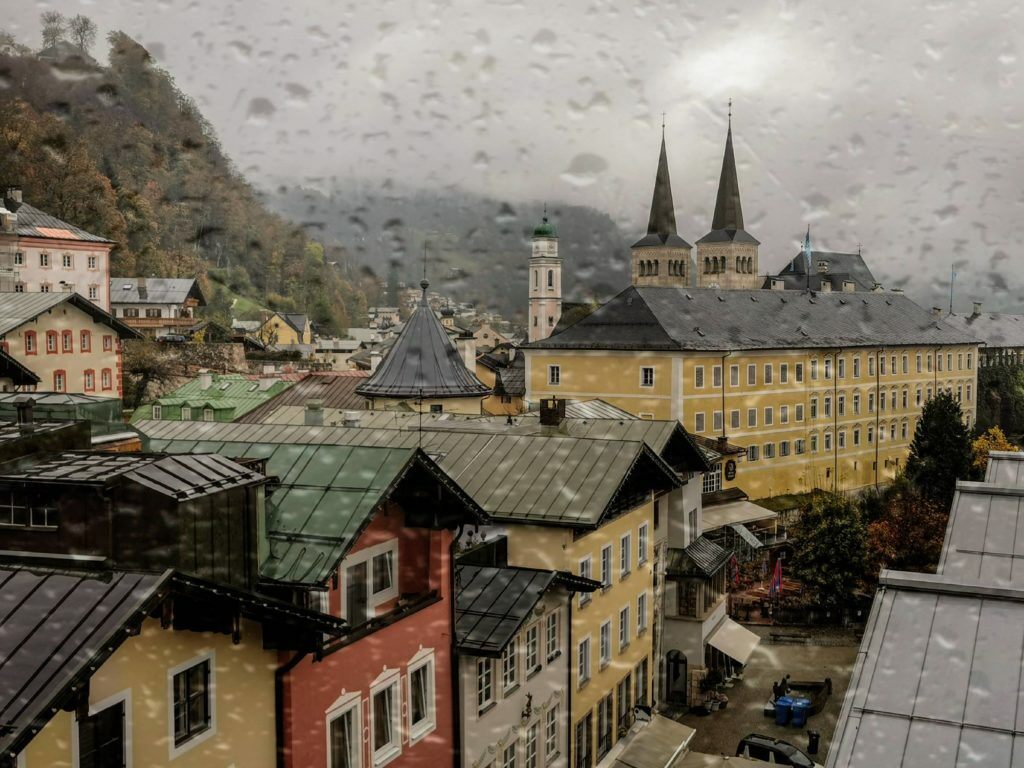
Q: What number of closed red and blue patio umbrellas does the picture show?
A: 2